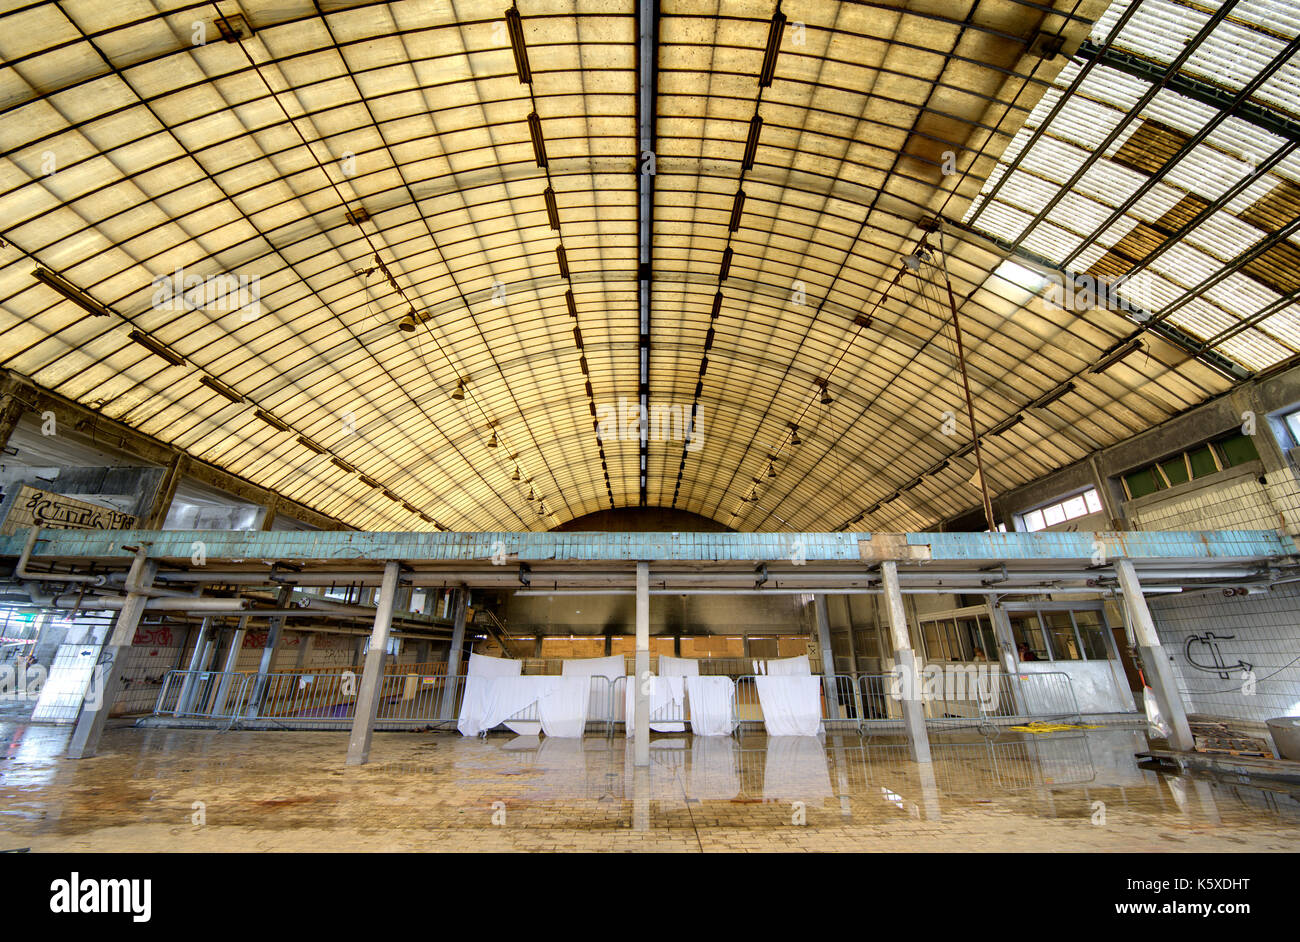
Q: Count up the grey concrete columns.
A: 5